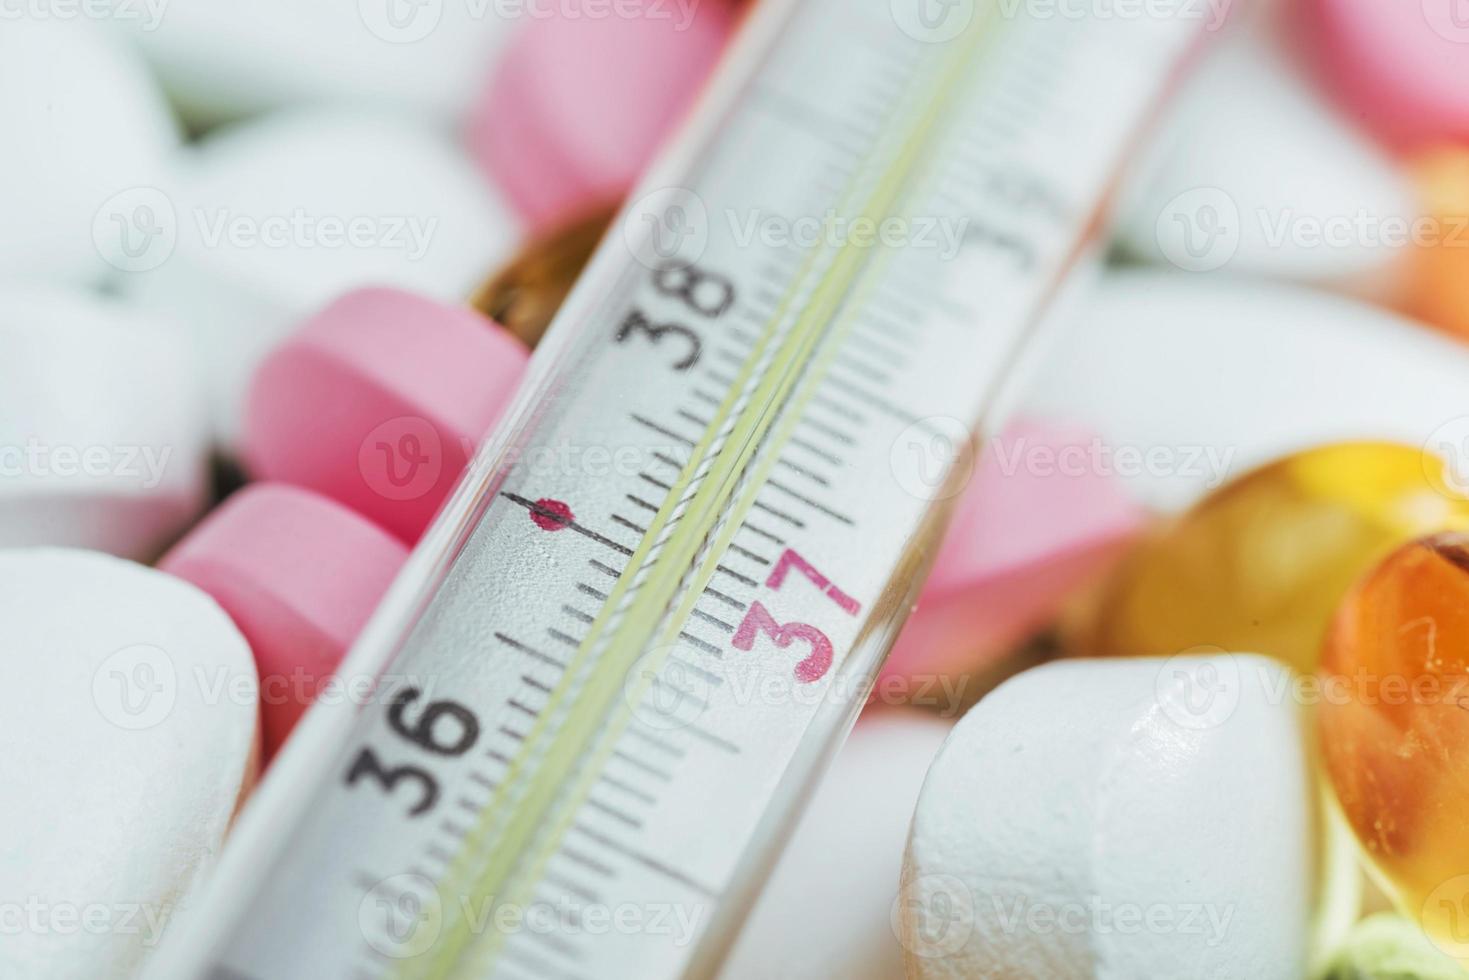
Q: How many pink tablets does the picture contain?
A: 5